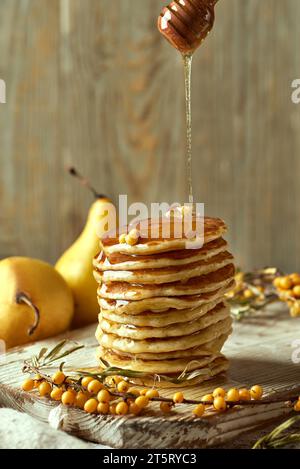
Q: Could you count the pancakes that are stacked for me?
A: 11